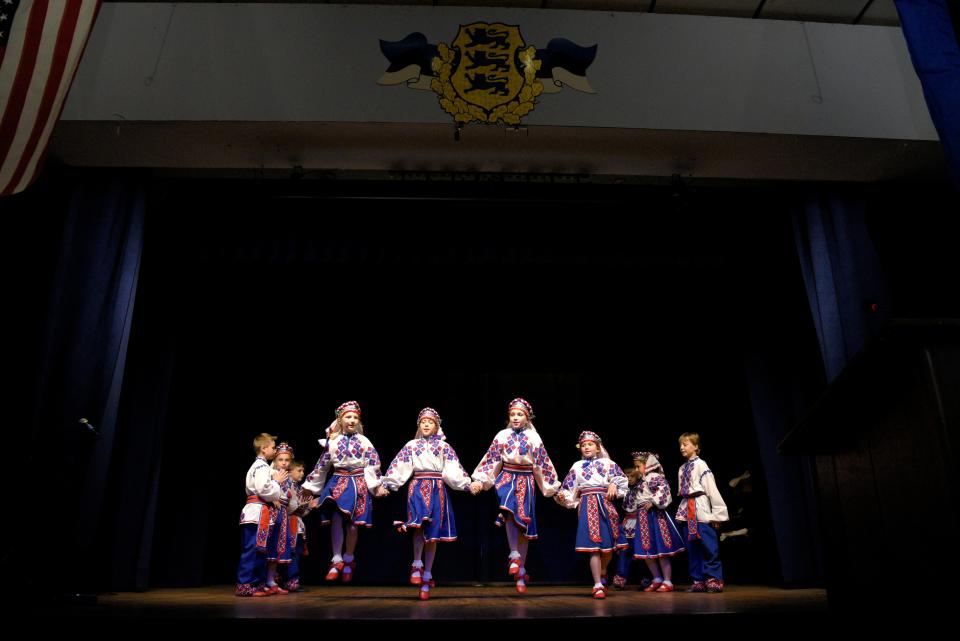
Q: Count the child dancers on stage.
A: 10